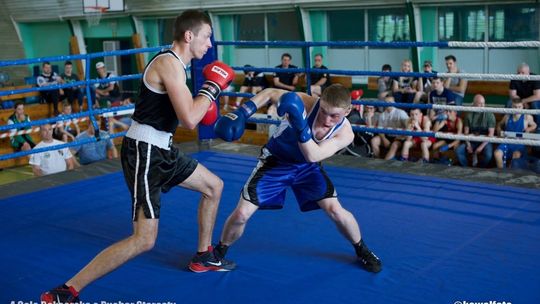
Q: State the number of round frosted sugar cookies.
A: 0